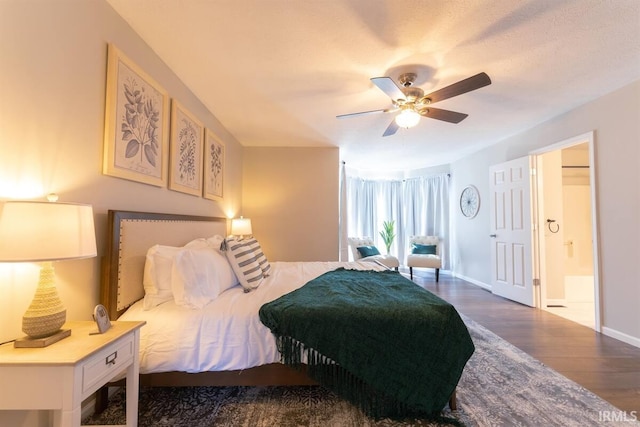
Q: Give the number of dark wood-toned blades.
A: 2